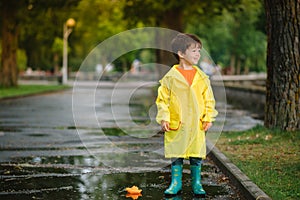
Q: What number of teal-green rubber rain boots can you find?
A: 2